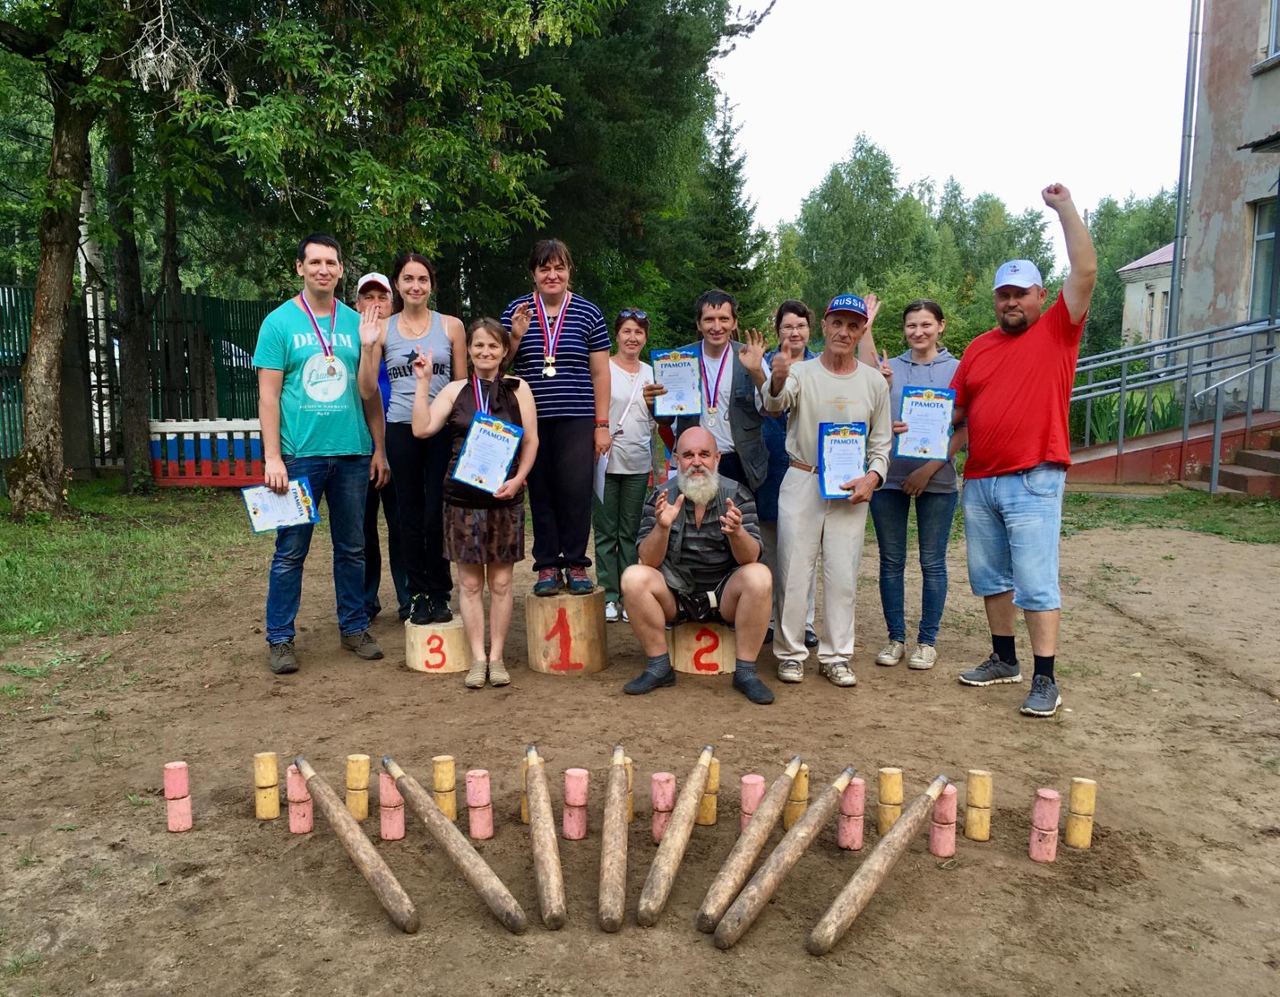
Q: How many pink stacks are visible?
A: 10